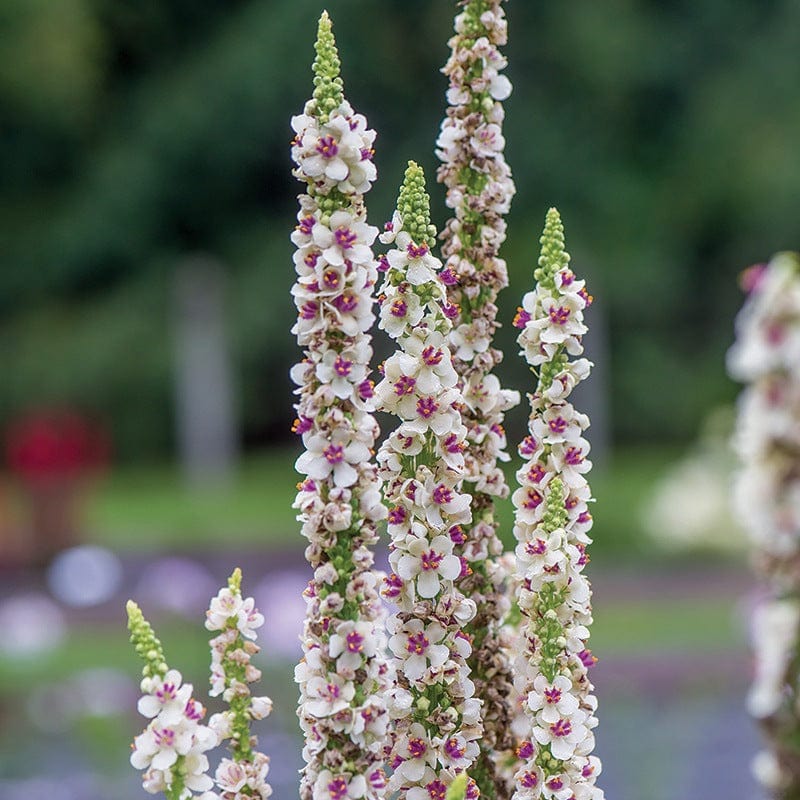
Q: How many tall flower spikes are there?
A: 4